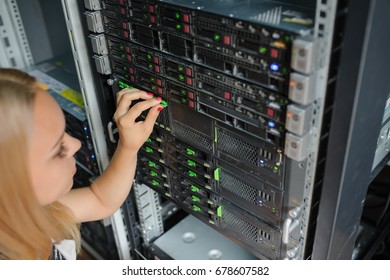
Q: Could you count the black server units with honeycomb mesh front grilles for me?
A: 3